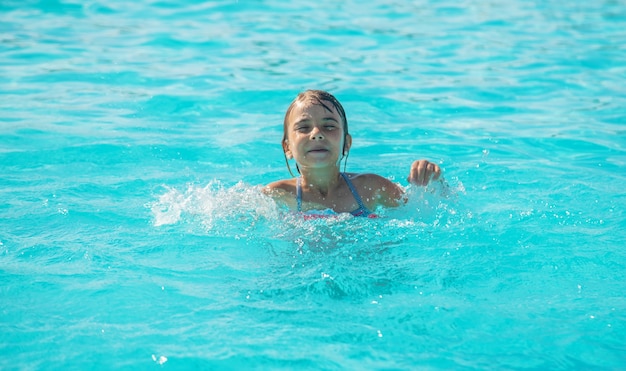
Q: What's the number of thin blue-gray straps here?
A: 2